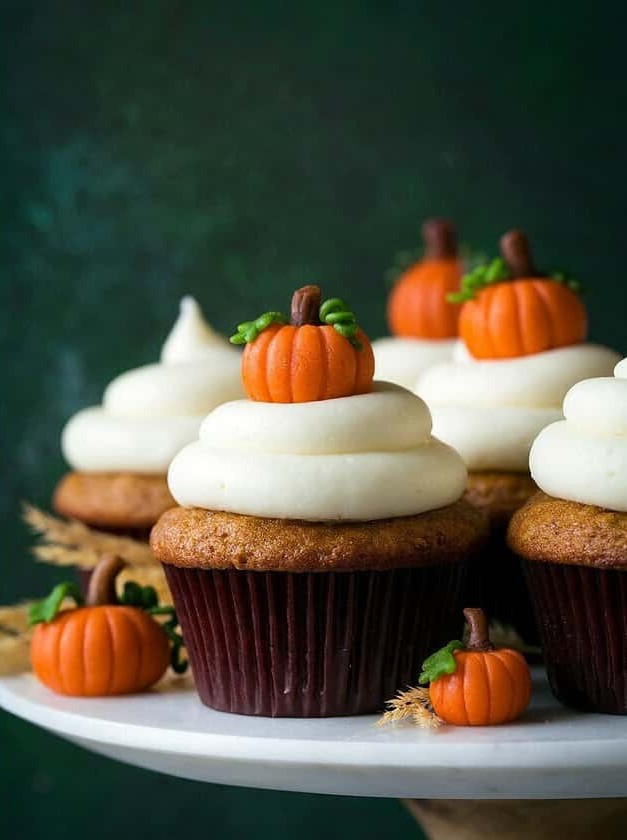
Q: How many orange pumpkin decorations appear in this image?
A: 5